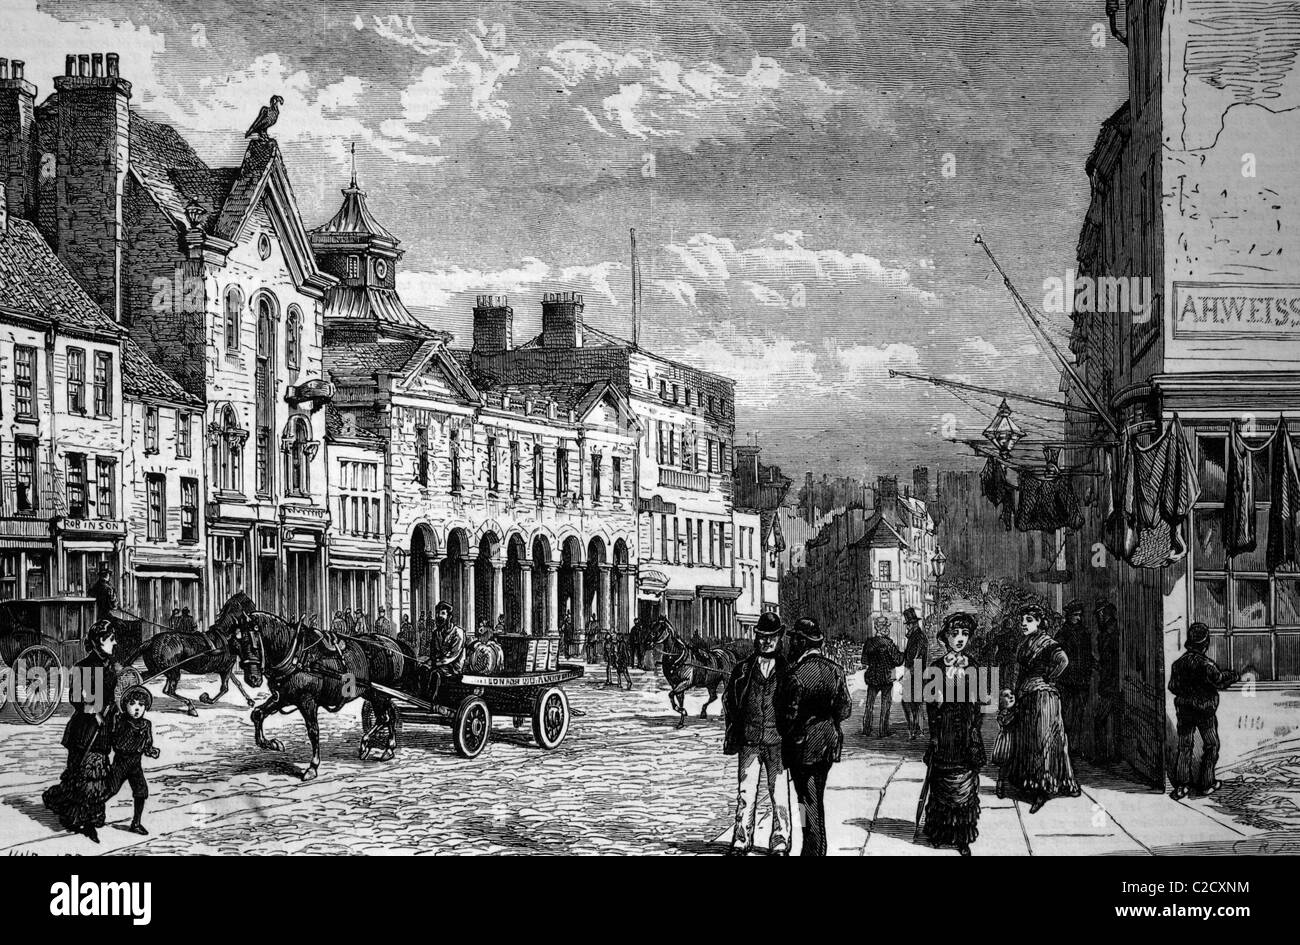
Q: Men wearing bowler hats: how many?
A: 2